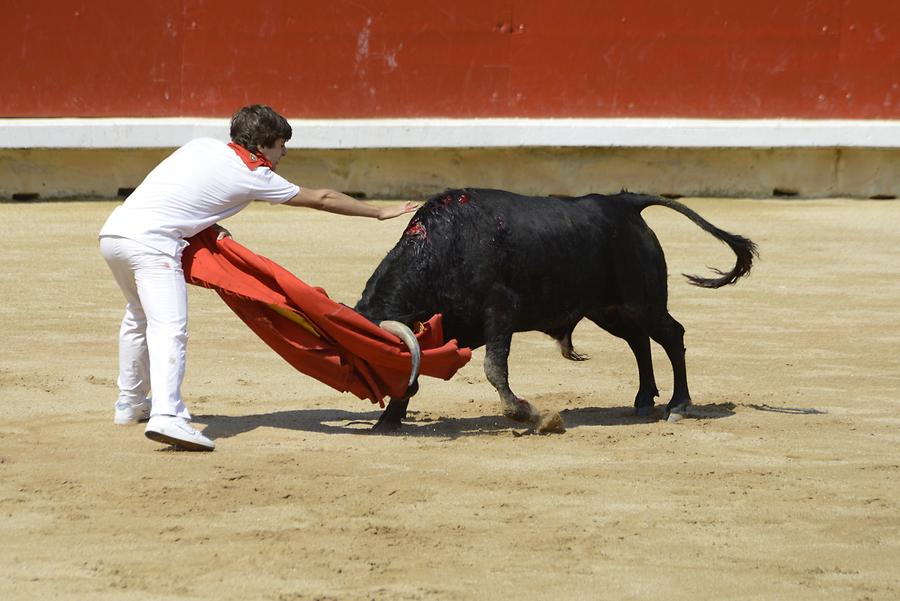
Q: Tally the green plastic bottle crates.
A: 0